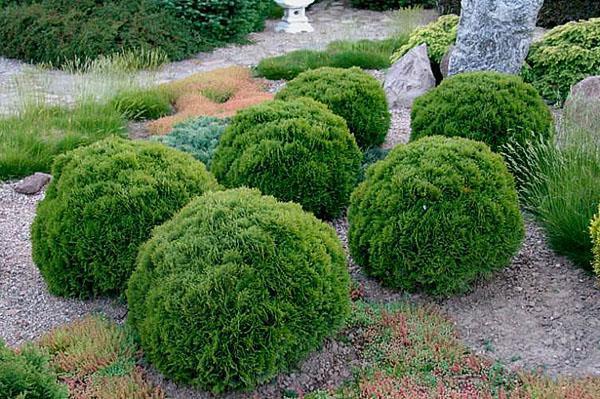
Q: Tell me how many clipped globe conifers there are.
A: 6